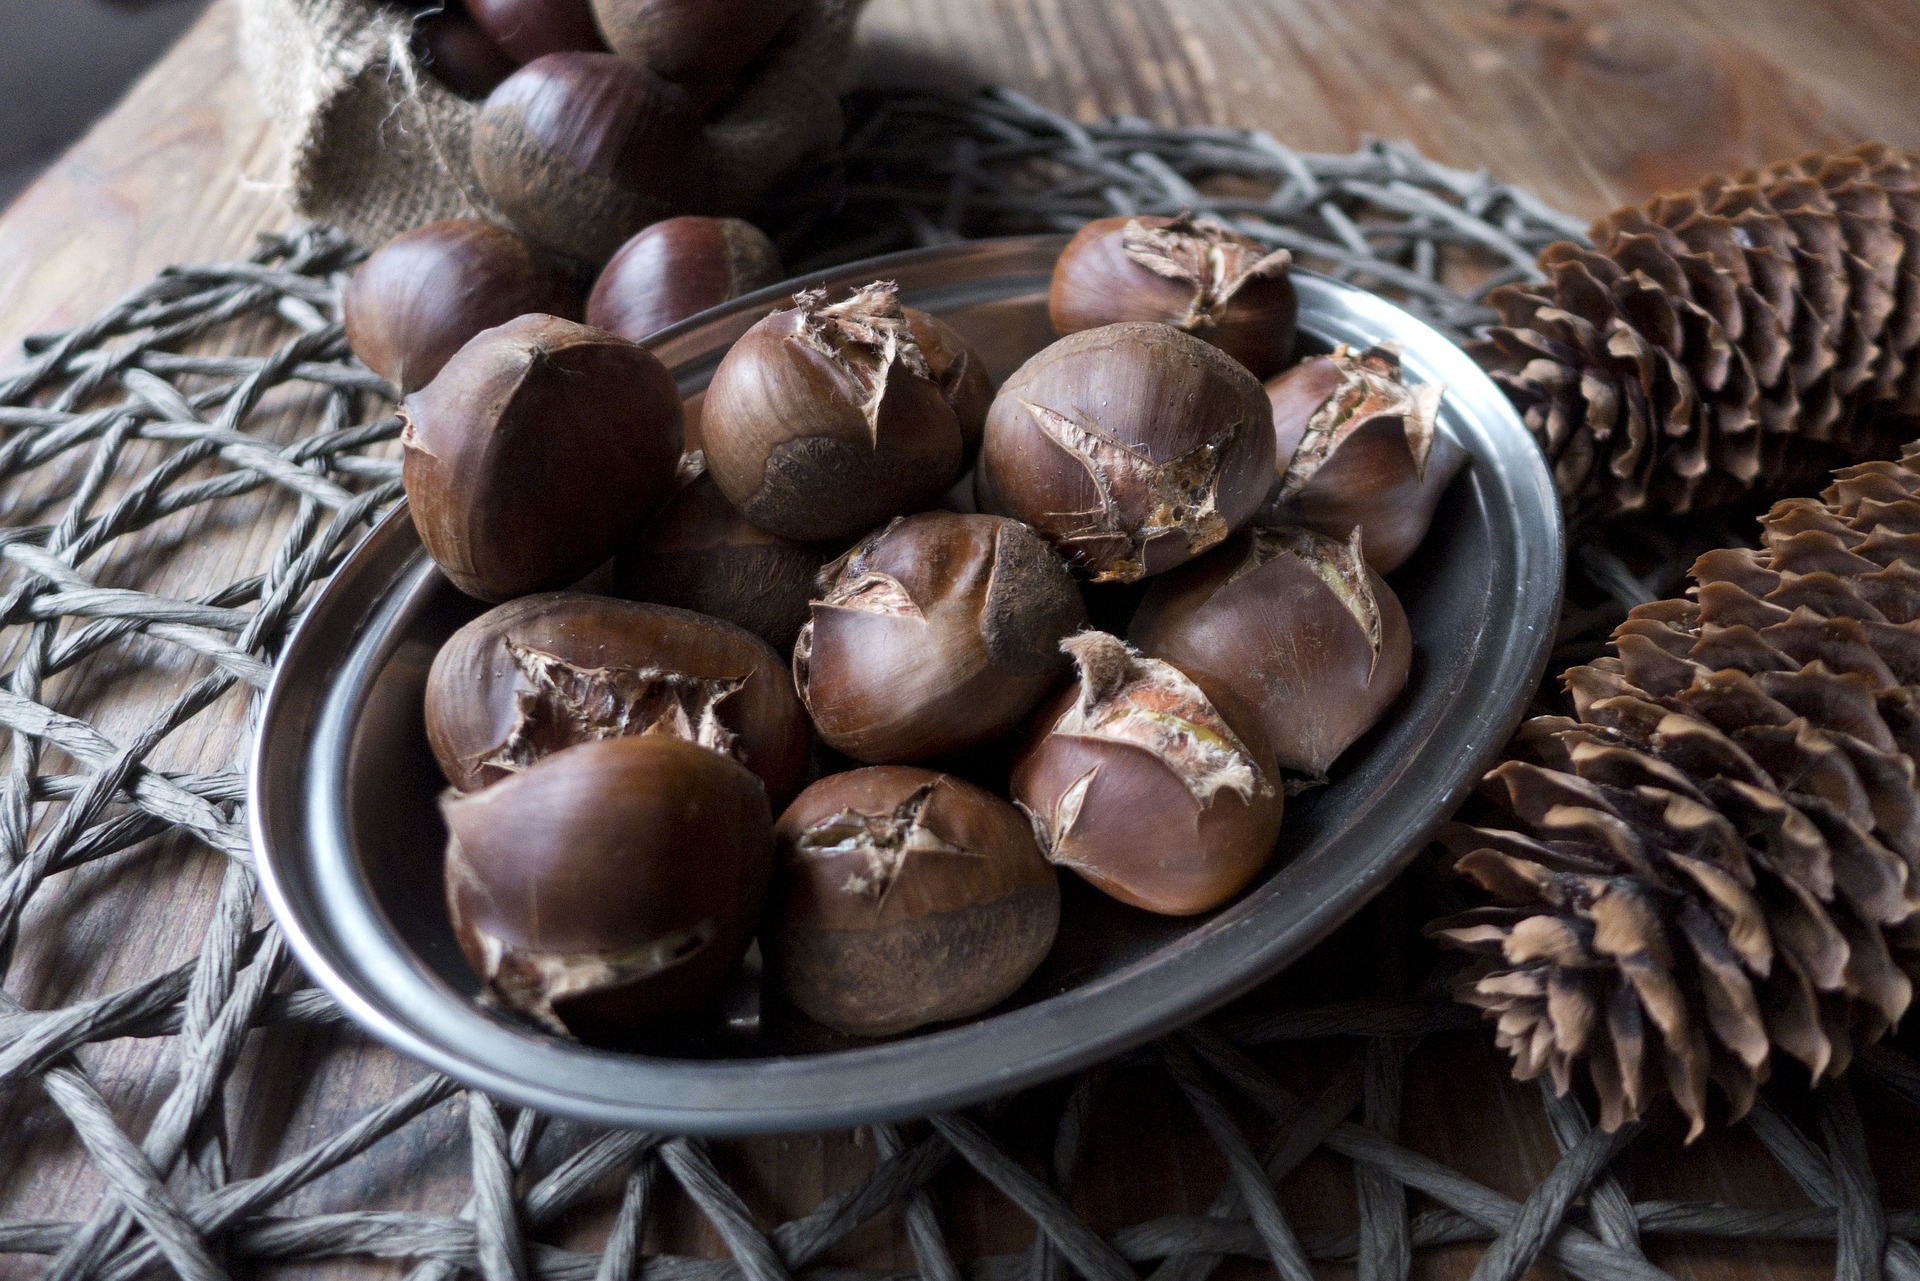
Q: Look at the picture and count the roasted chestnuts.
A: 13